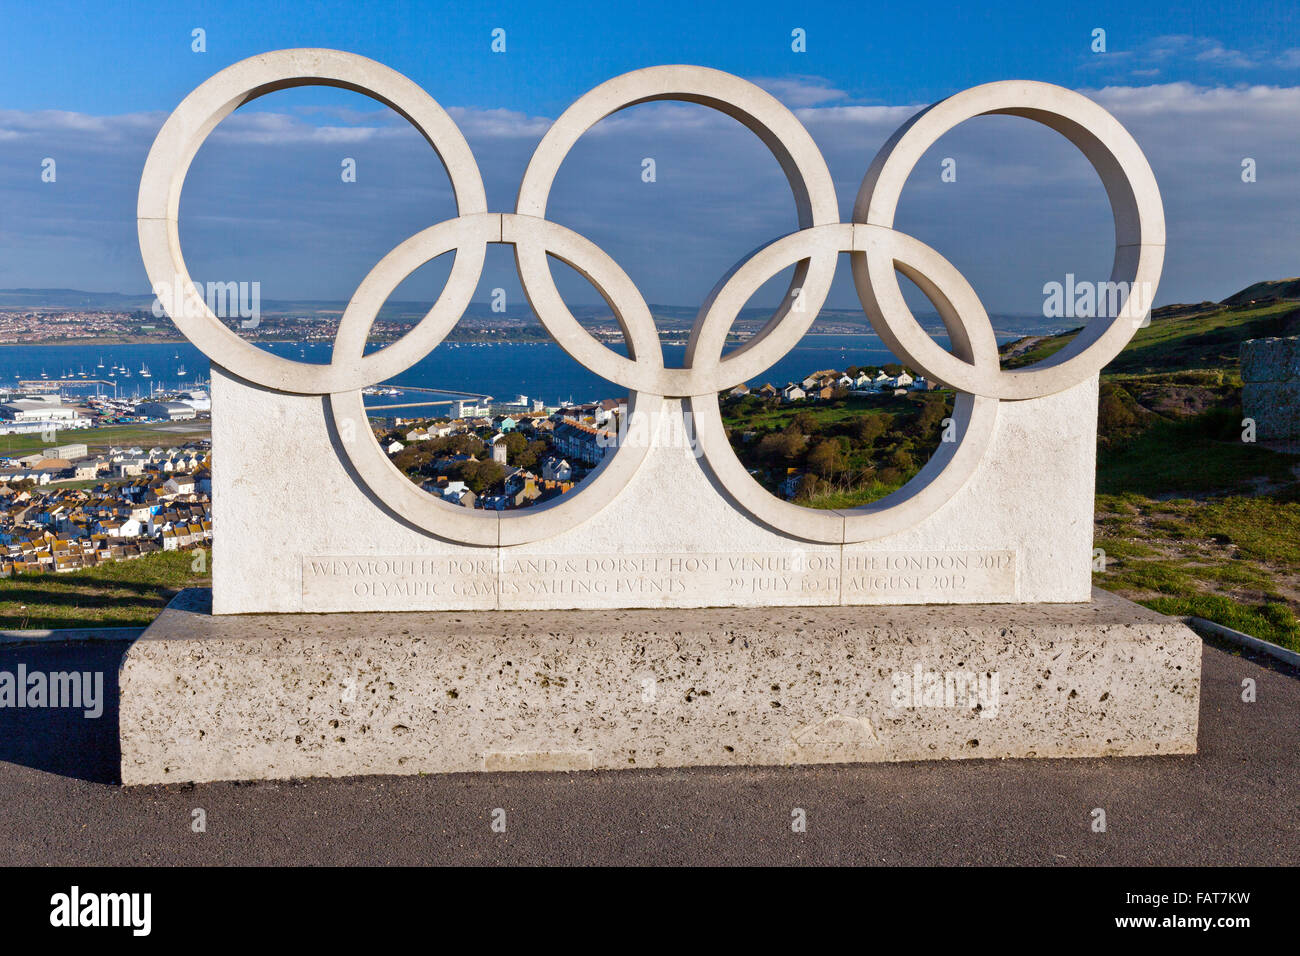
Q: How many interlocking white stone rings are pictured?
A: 5